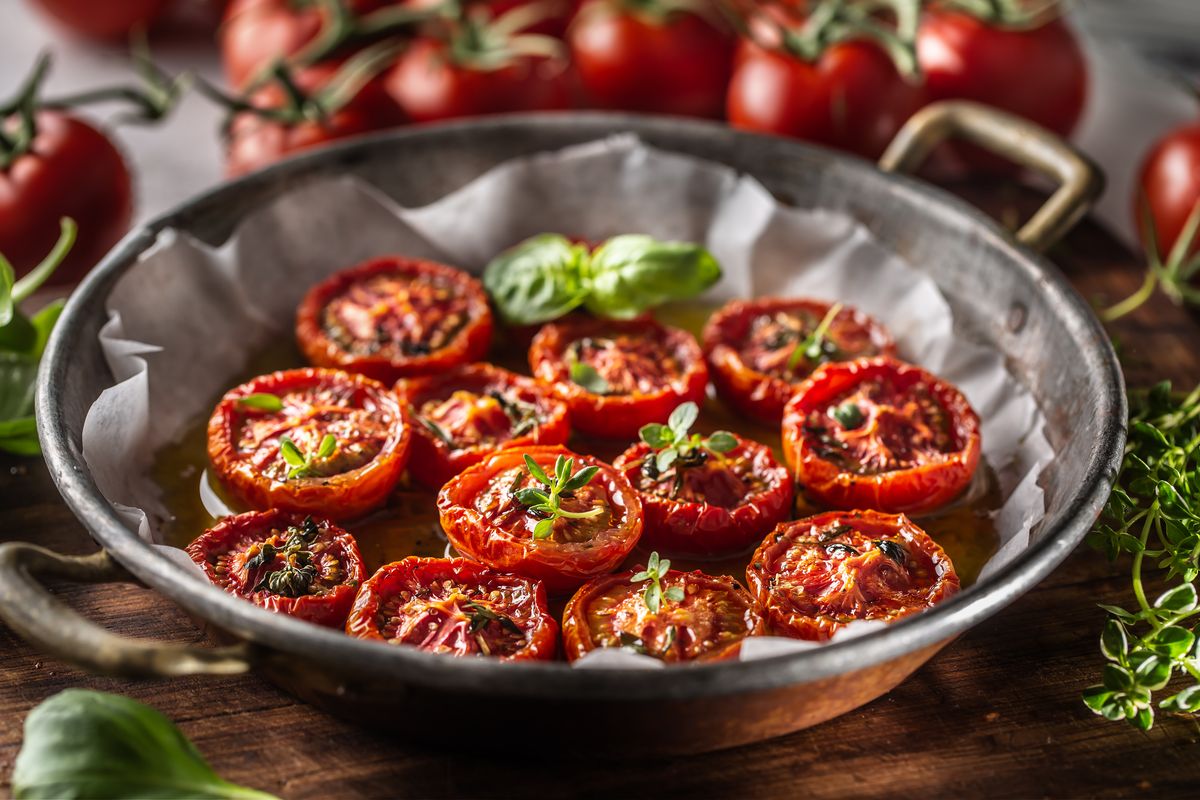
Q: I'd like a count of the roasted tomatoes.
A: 12